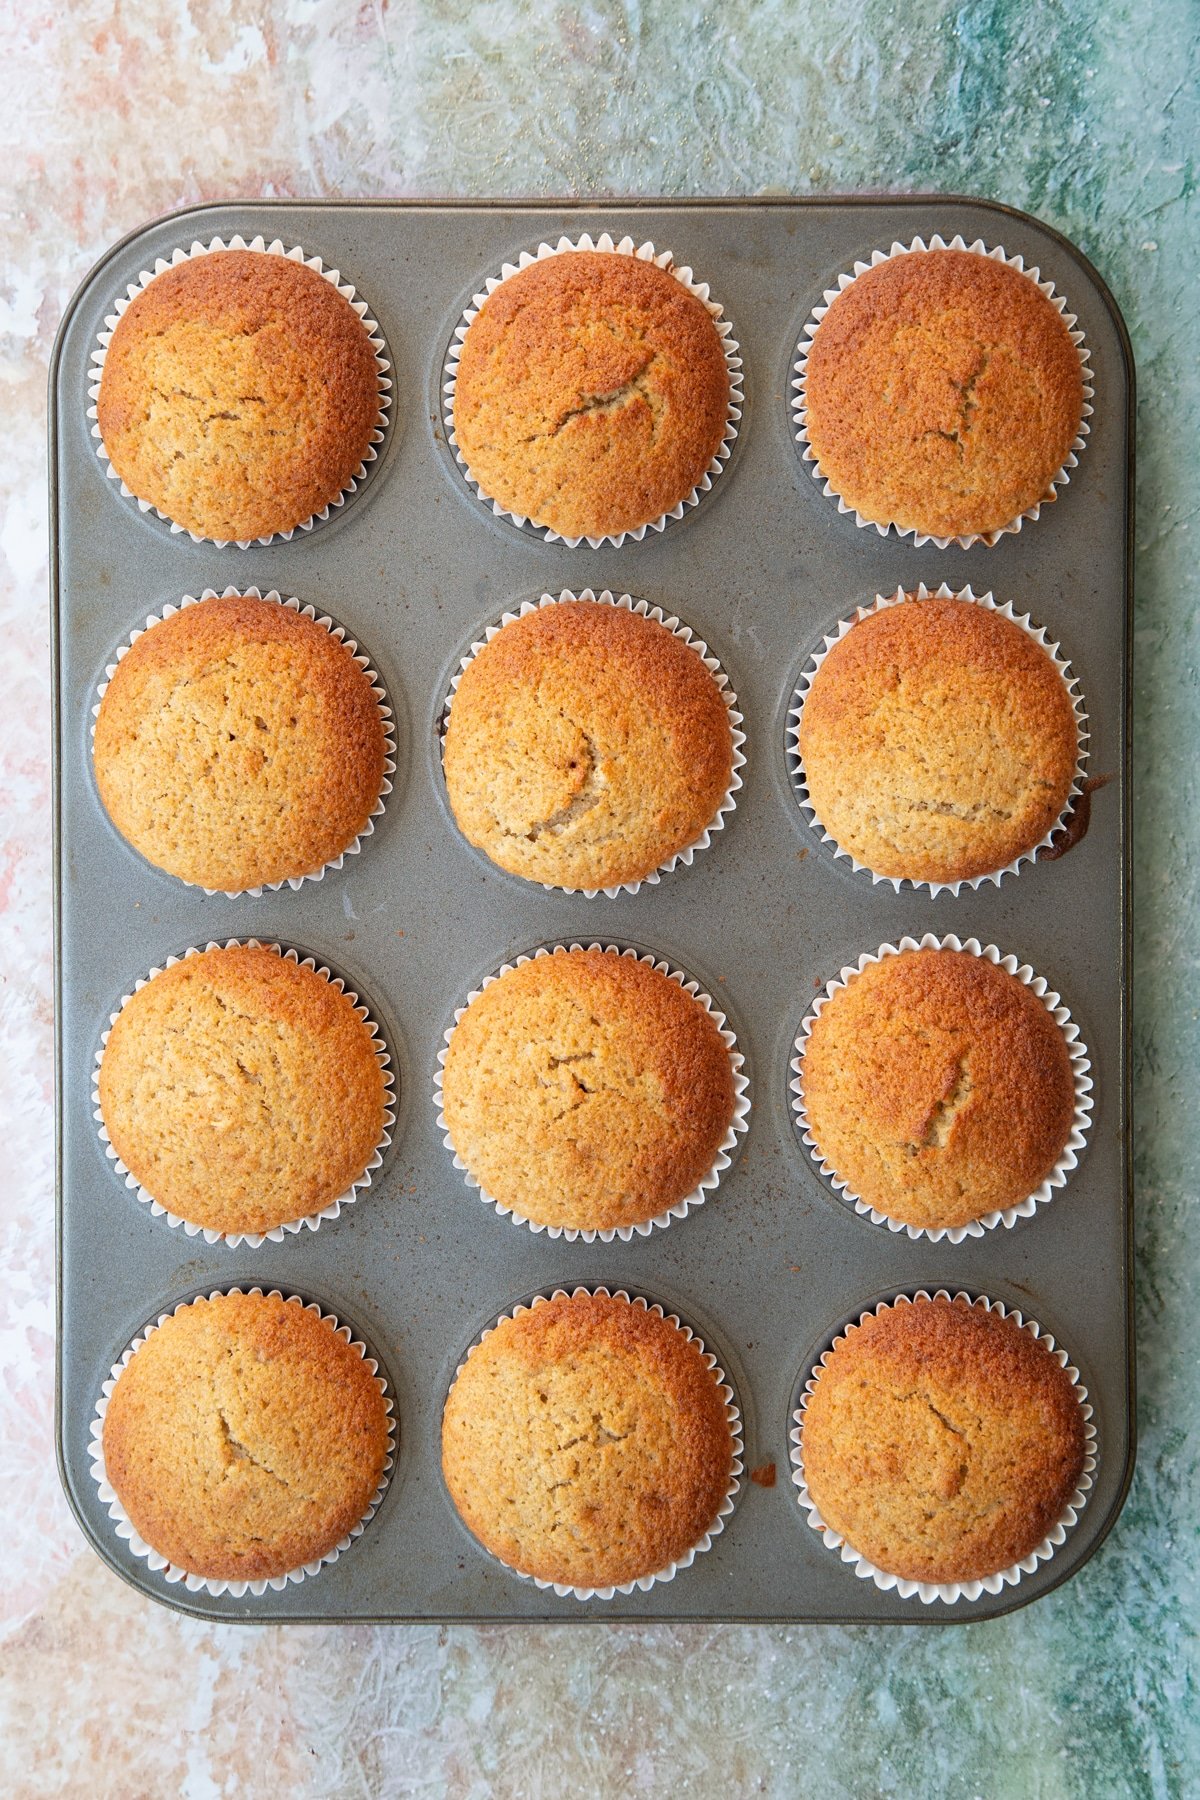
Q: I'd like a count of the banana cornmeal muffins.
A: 12